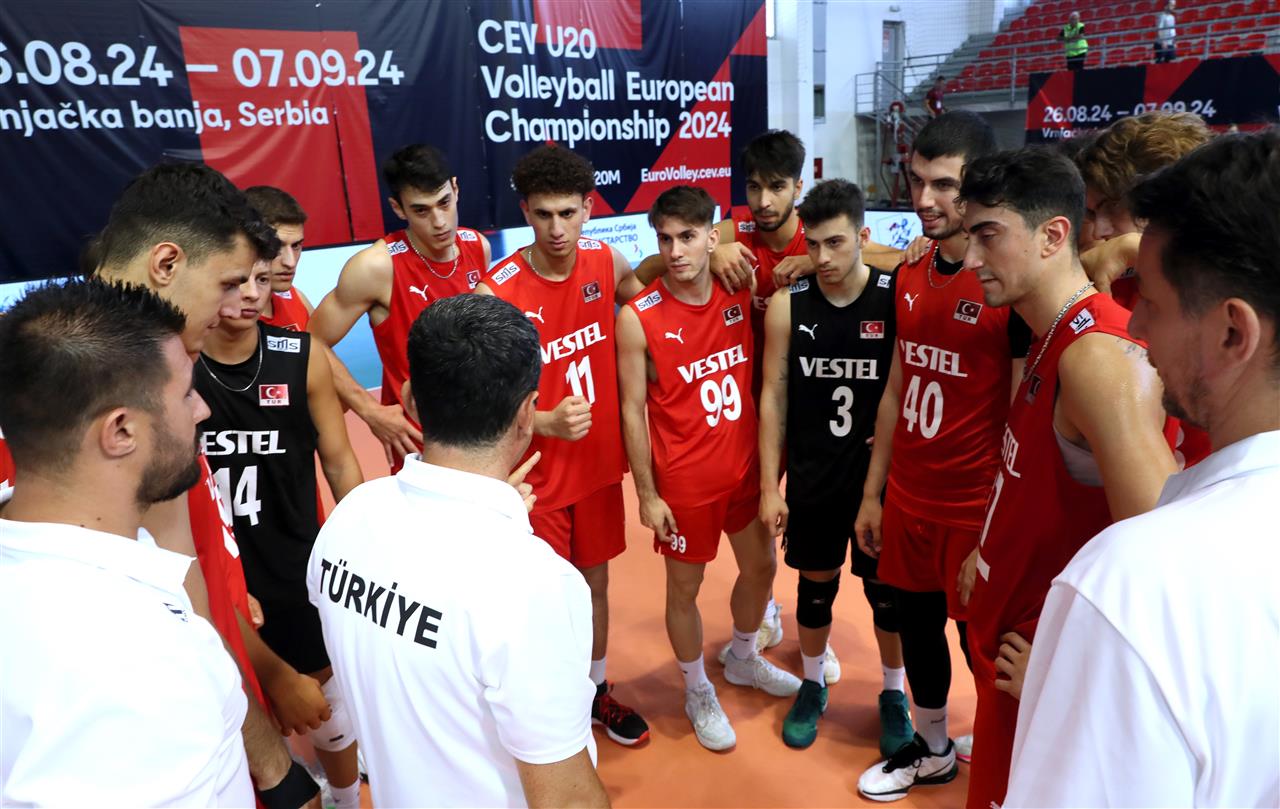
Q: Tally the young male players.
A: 11